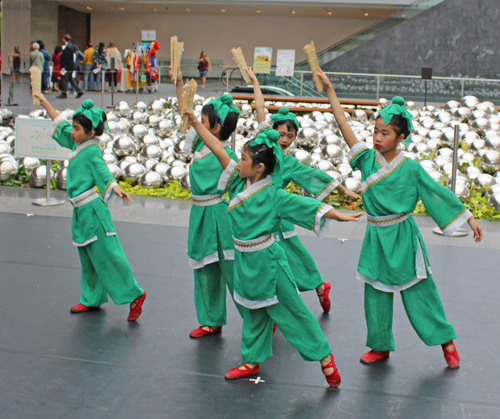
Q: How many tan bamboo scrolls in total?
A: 5